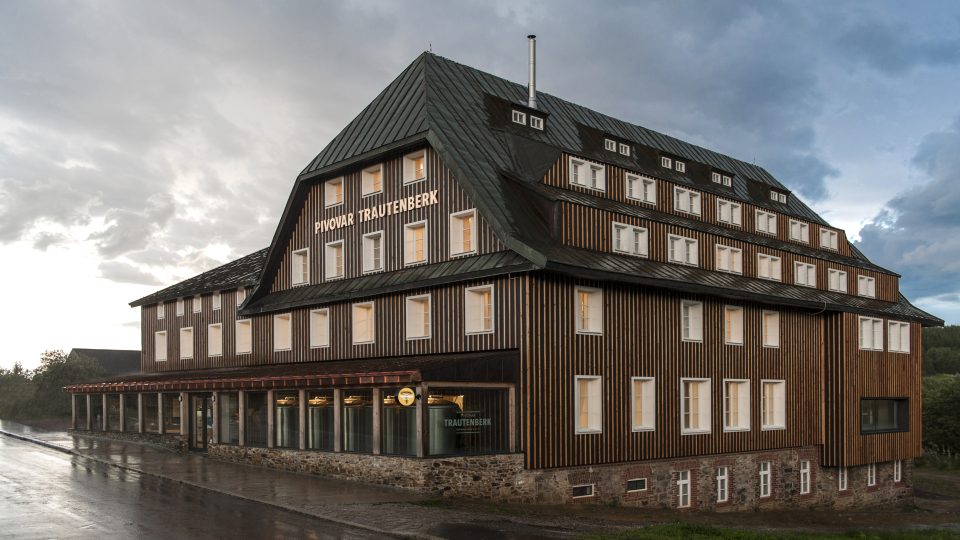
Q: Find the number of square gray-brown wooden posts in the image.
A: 15